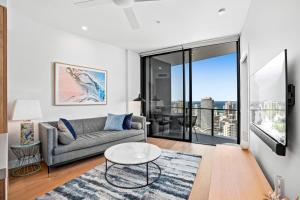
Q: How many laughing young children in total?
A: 0